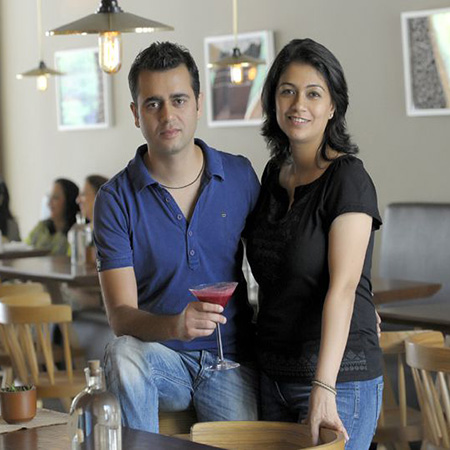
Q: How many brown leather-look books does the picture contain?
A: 0